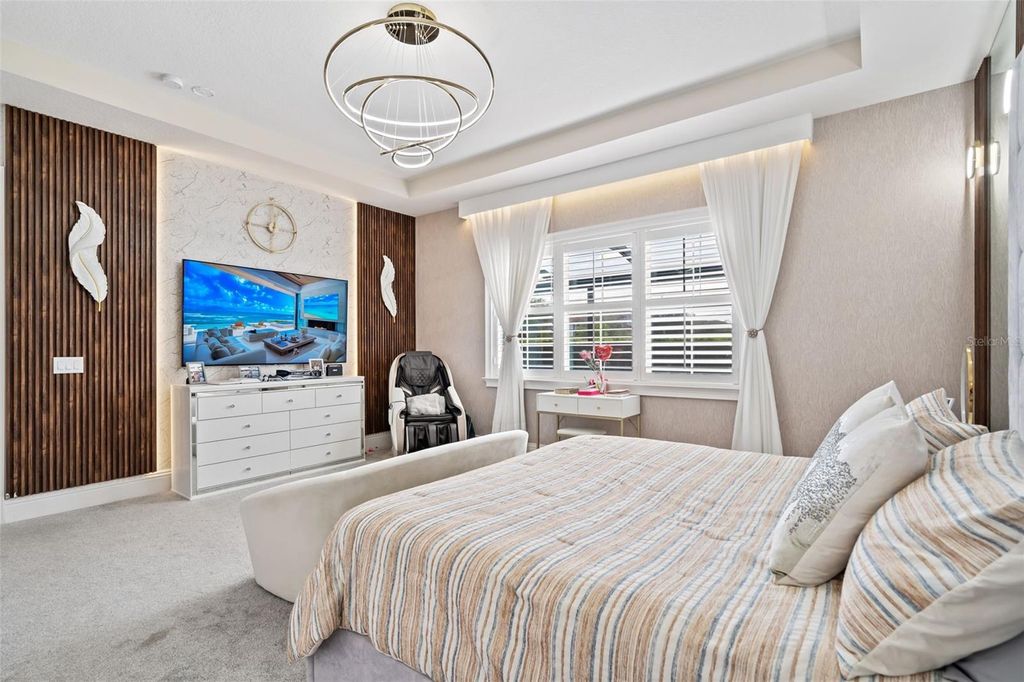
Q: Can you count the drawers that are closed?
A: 11